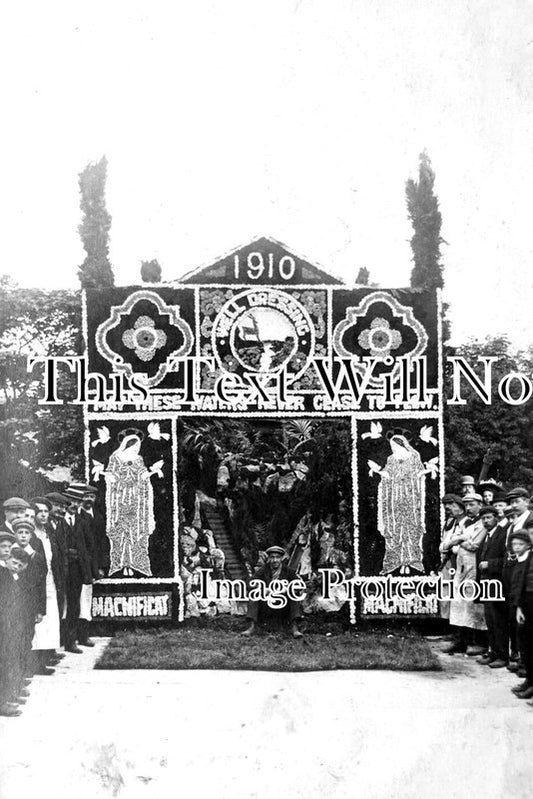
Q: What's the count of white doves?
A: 8